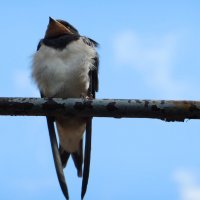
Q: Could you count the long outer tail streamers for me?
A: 2